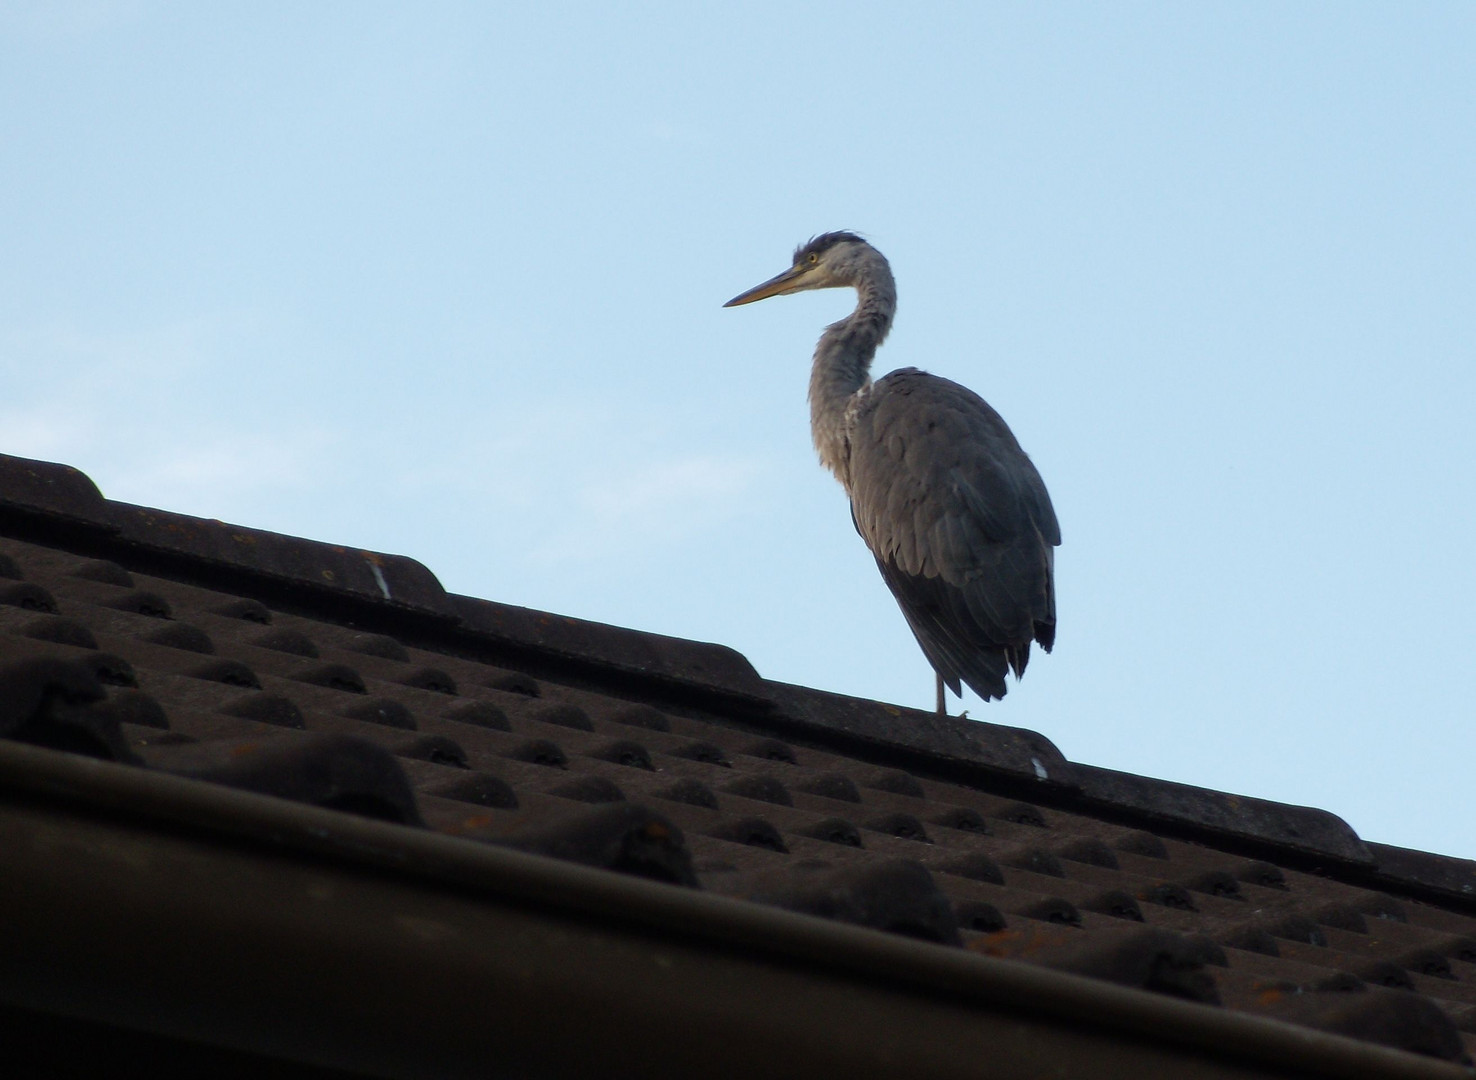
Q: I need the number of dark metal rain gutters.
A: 1